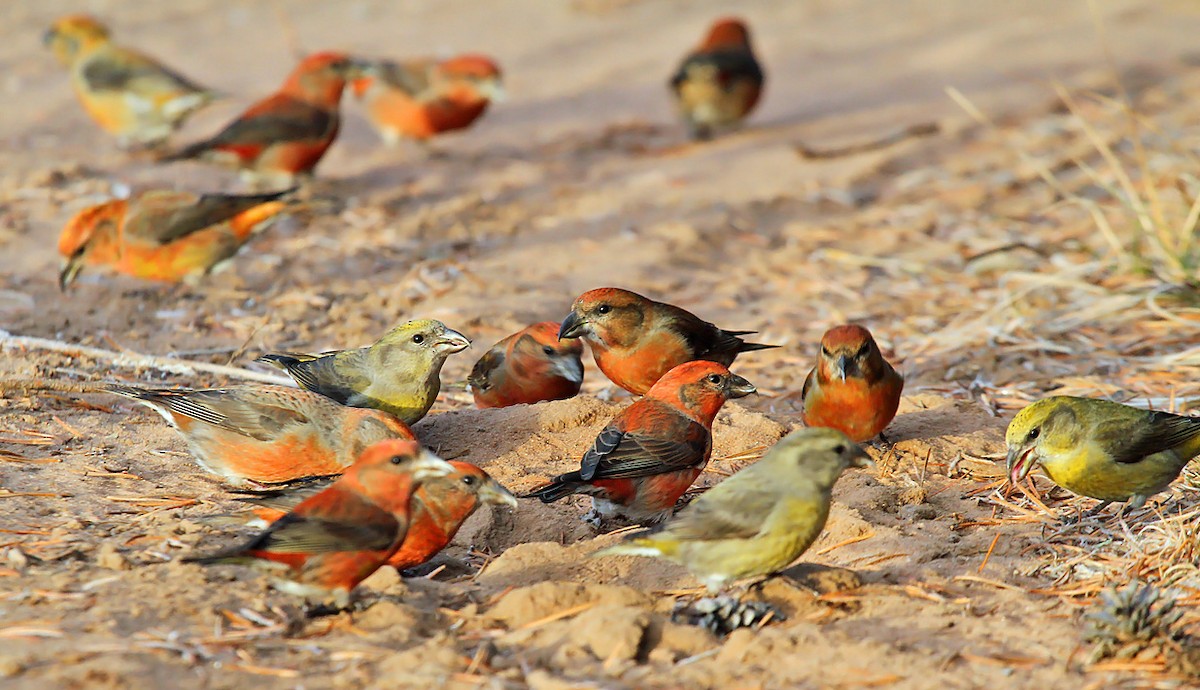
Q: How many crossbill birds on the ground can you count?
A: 15